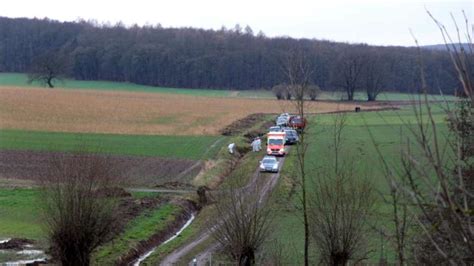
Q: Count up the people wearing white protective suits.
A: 3